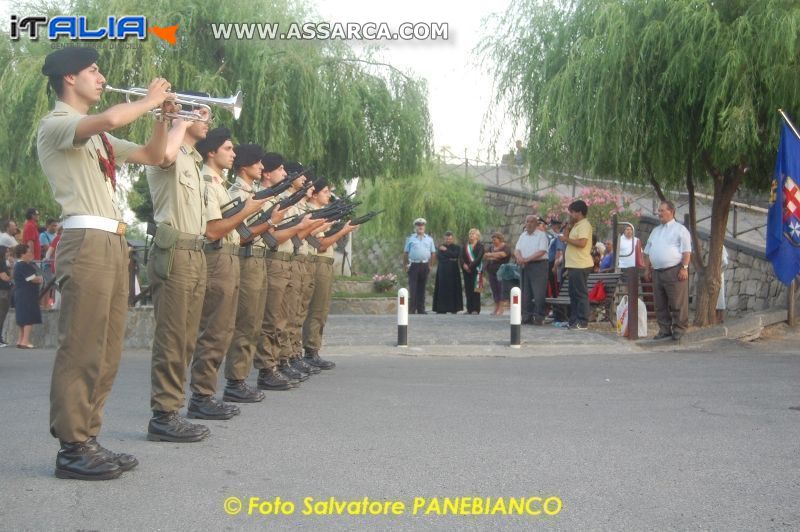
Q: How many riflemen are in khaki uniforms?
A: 6